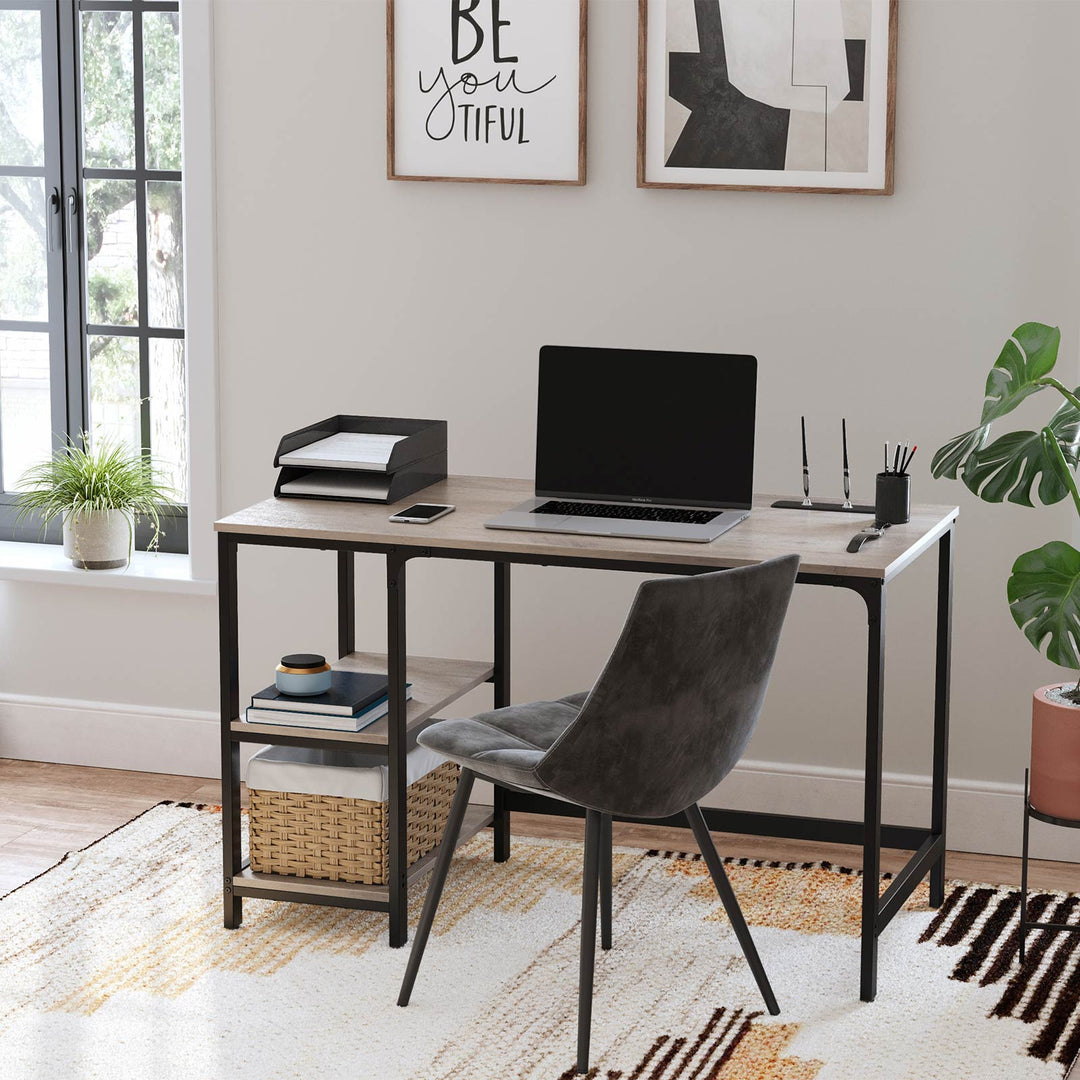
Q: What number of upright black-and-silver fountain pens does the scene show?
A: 2